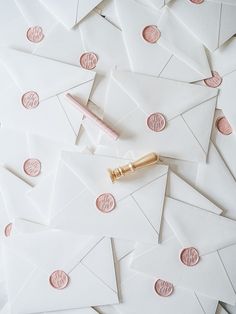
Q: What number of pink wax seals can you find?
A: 14